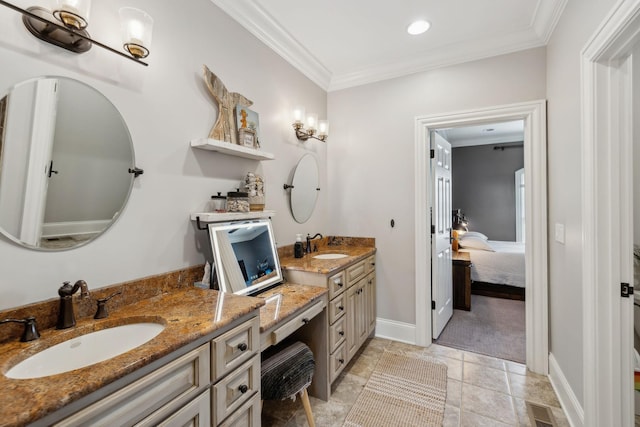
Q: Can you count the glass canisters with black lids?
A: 2